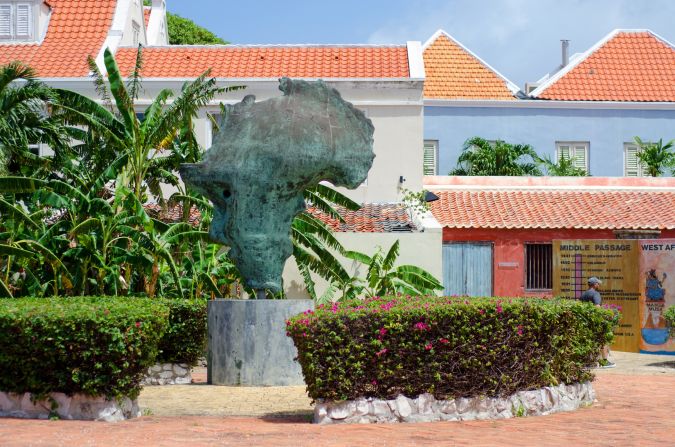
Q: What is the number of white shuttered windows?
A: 4